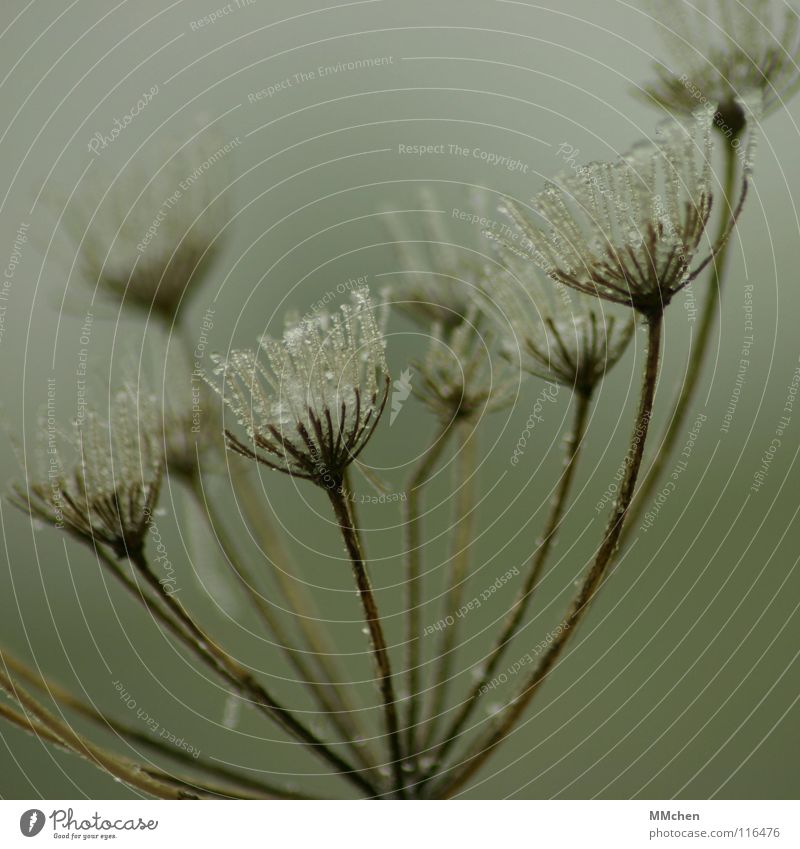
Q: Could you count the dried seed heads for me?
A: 9